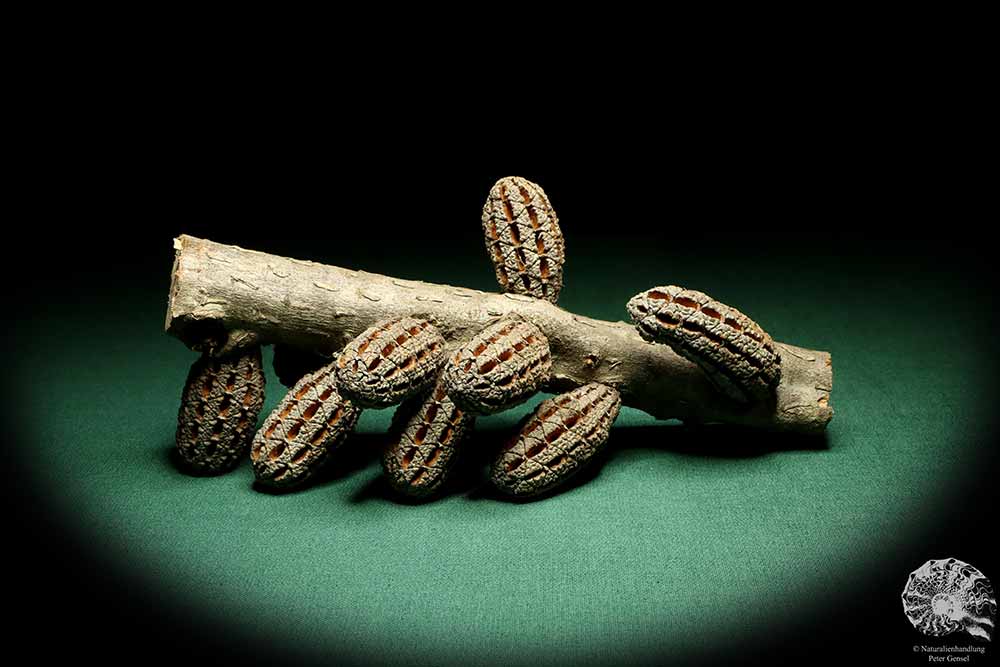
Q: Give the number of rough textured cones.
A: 8